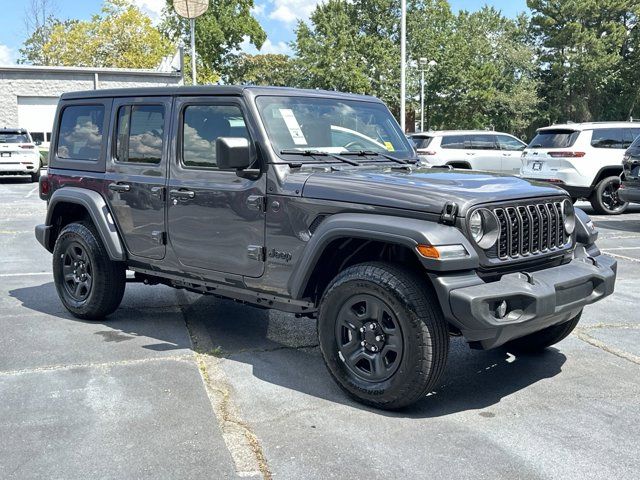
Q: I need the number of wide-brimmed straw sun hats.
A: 0